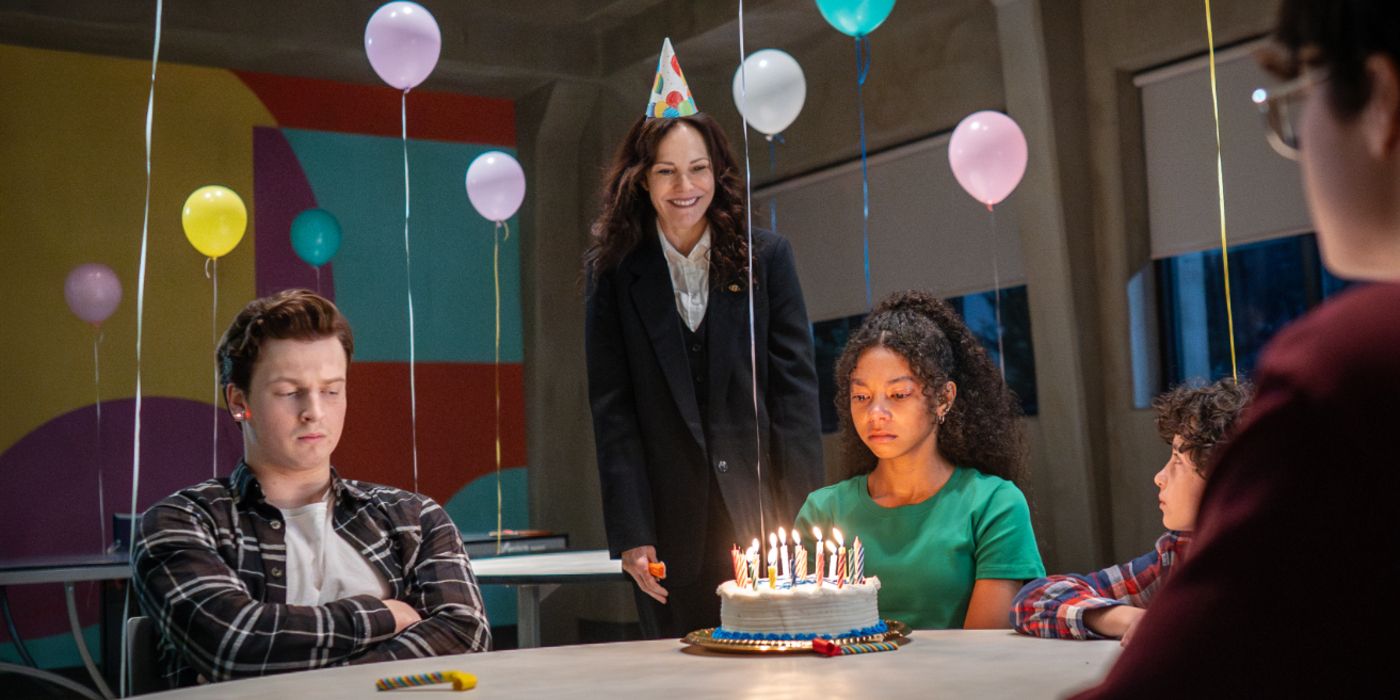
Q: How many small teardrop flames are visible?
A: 9